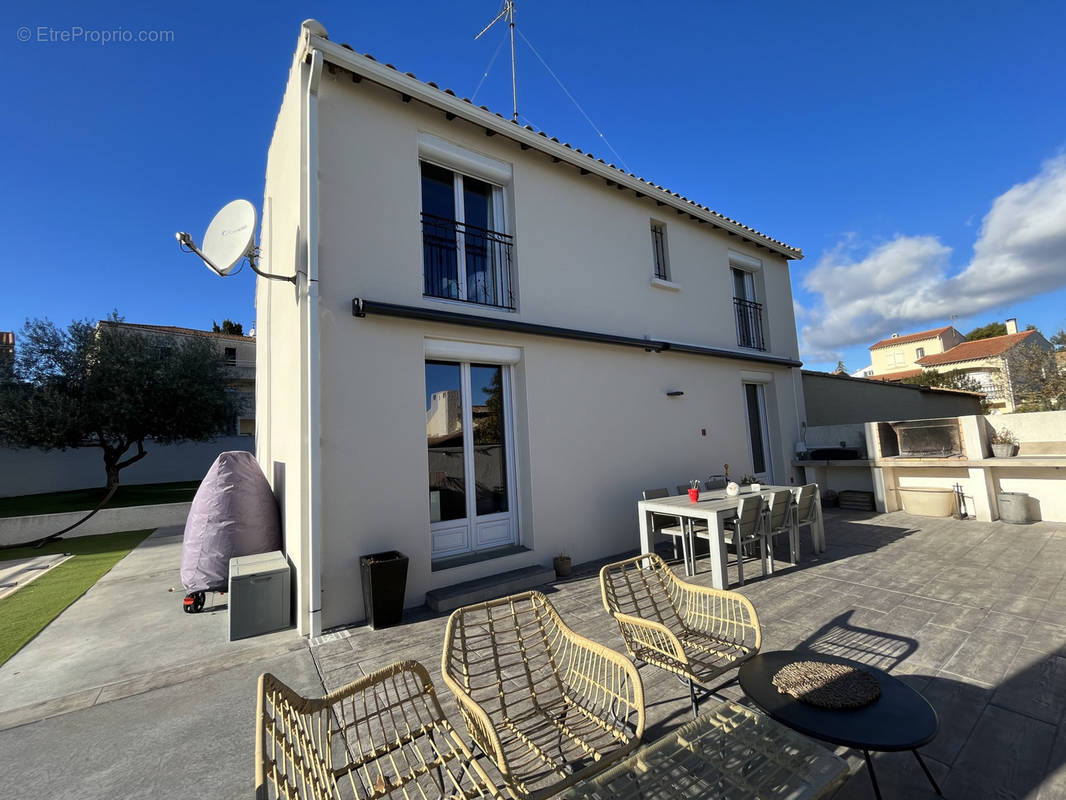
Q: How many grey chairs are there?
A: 6